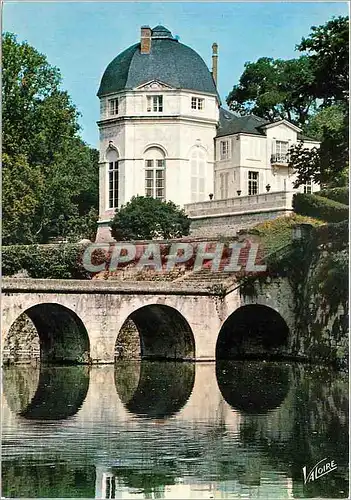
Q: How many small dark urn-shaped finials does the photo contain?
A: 3